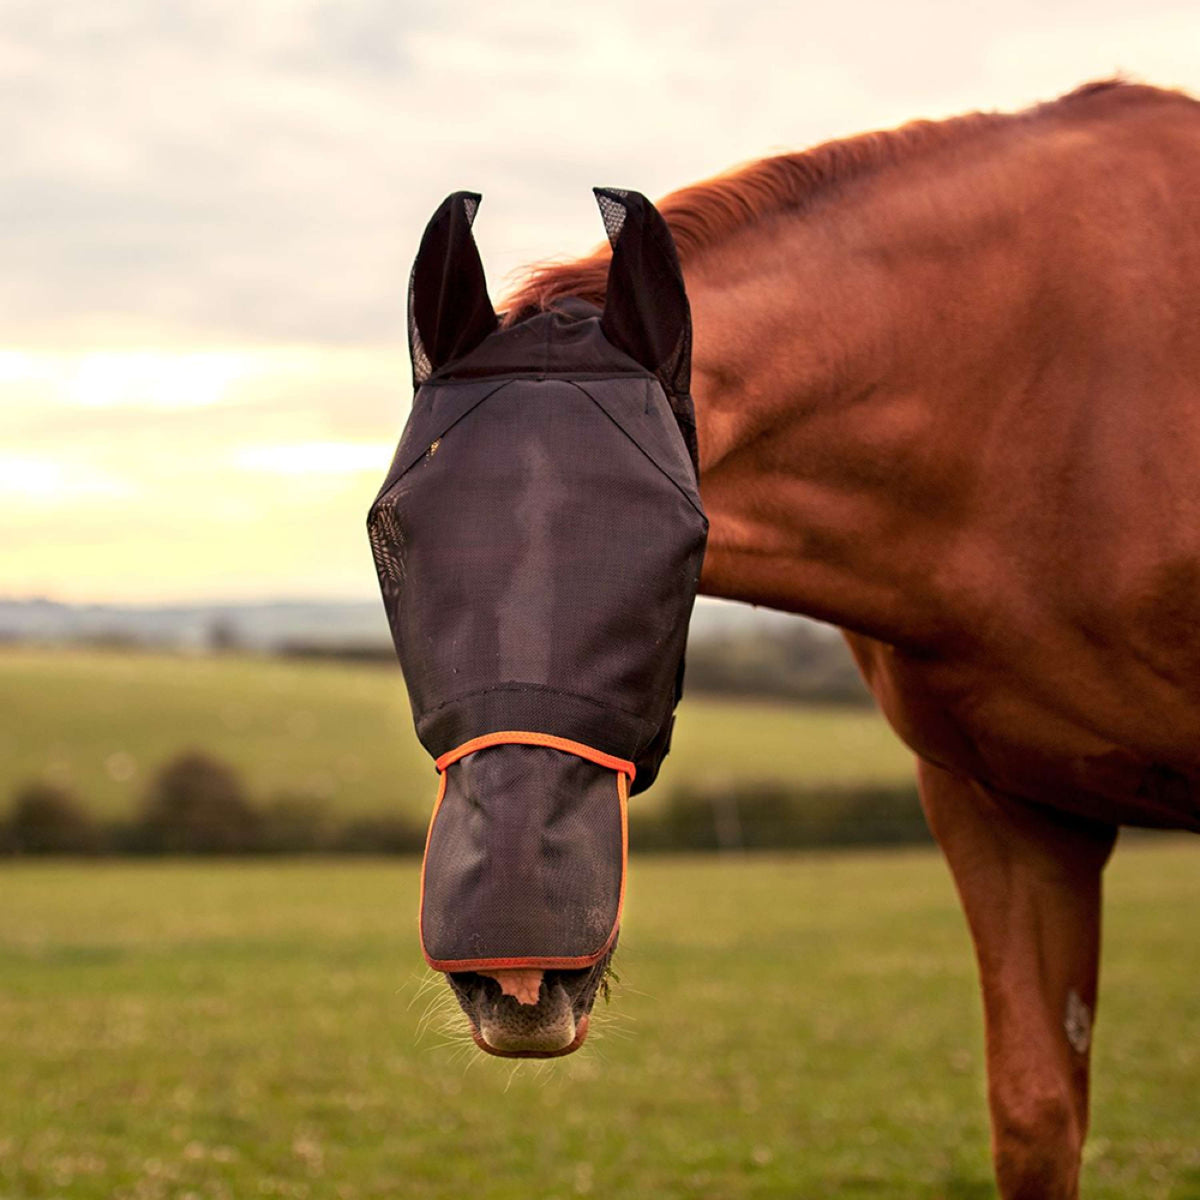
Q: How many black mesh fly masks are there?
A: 1